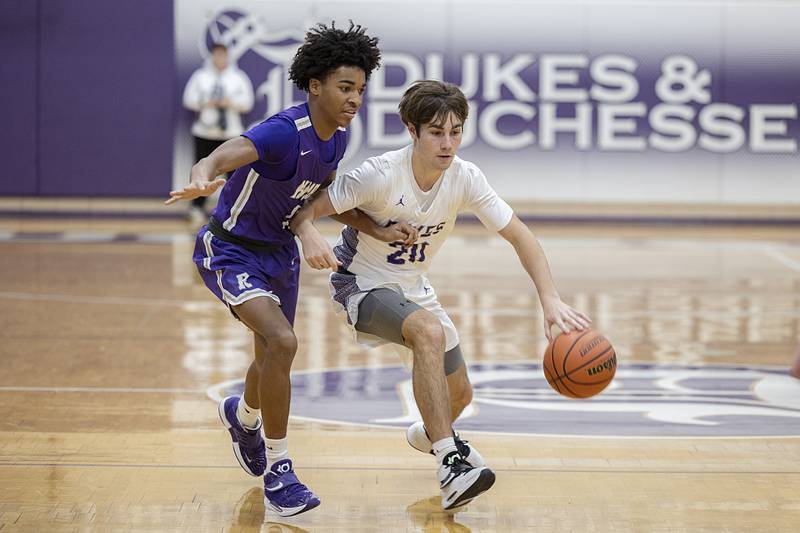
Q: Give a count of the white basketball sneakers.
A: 2